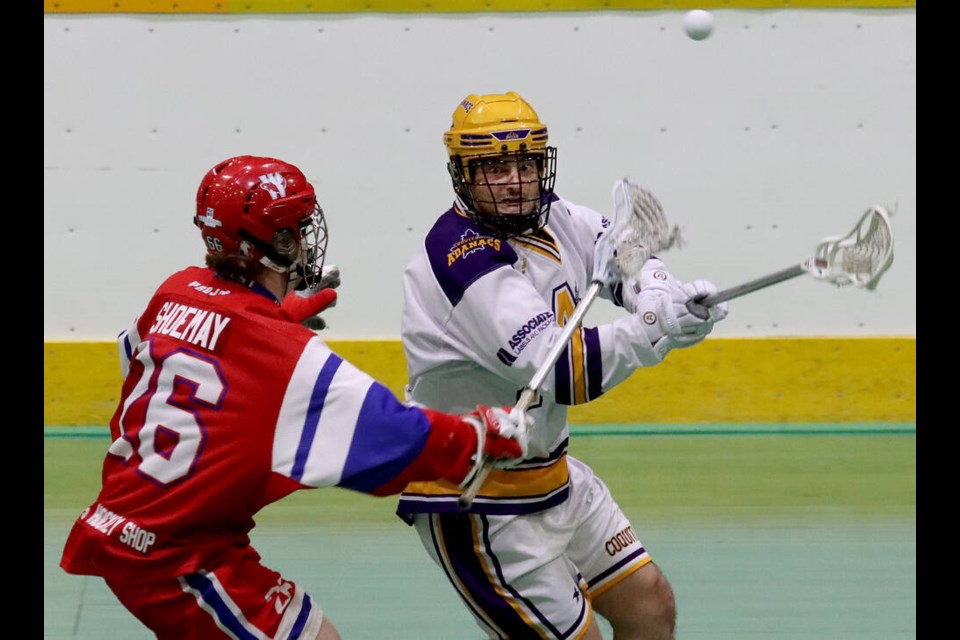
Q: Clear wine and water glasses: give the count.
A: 0